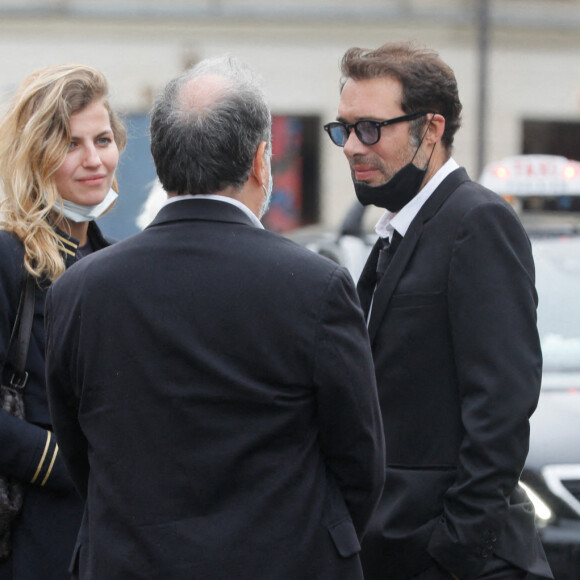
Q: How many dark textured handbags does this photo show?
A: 1